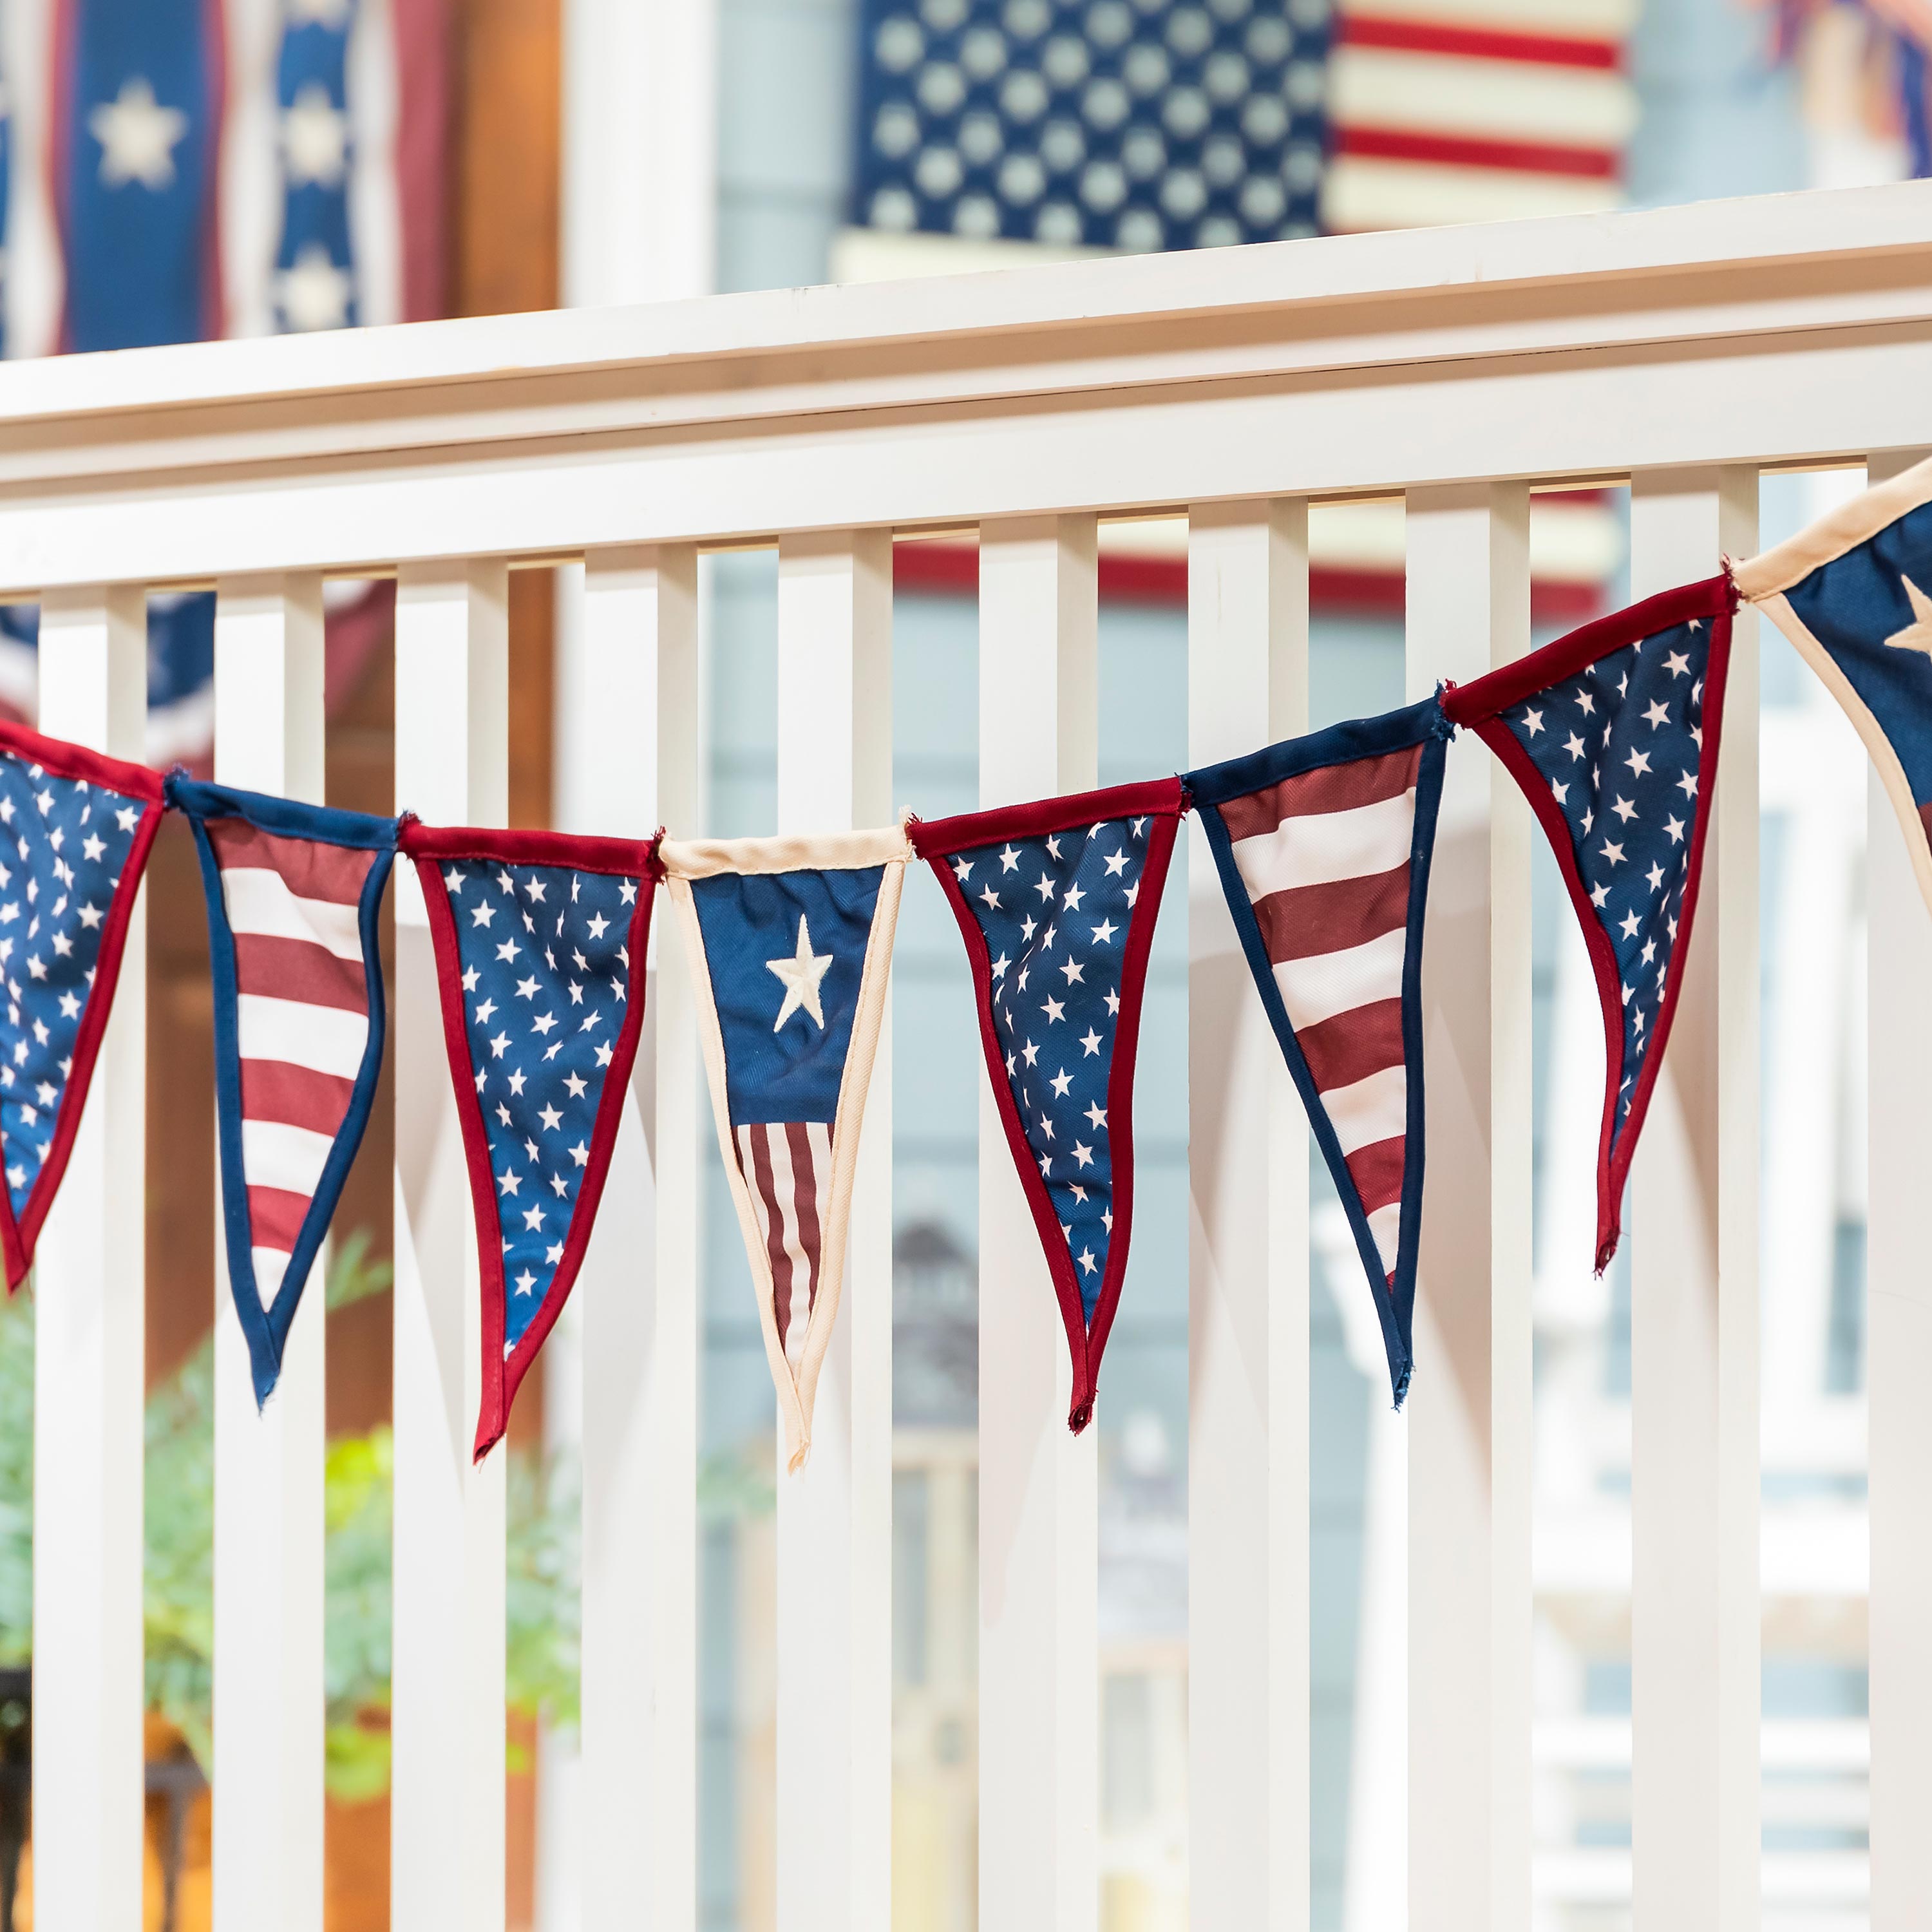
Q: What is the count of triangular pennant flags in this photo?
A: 8